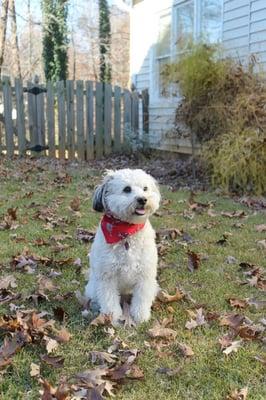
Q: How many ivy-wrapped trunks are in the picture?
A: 2